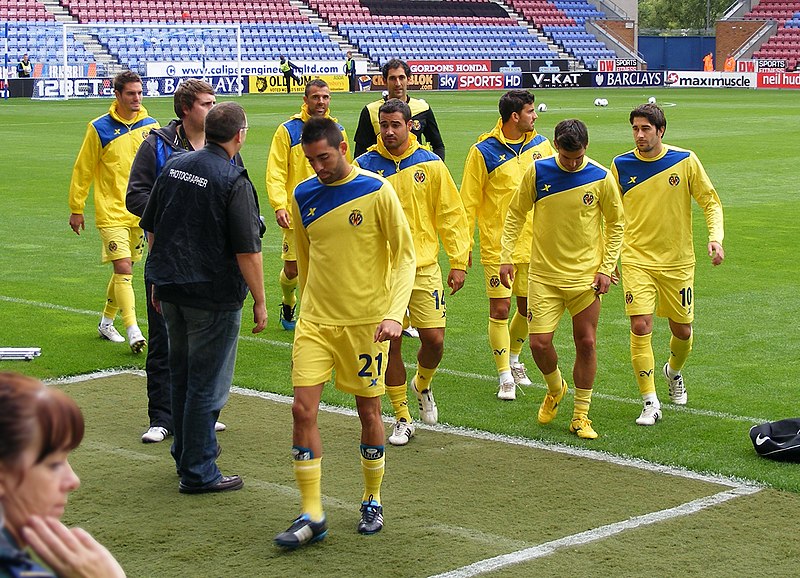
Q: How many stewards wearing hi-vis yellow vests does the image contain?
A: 3